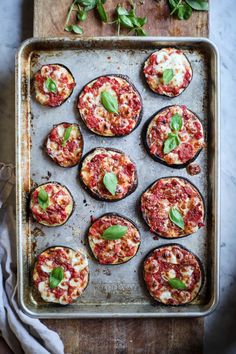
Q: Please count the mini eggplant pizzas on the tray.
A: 11